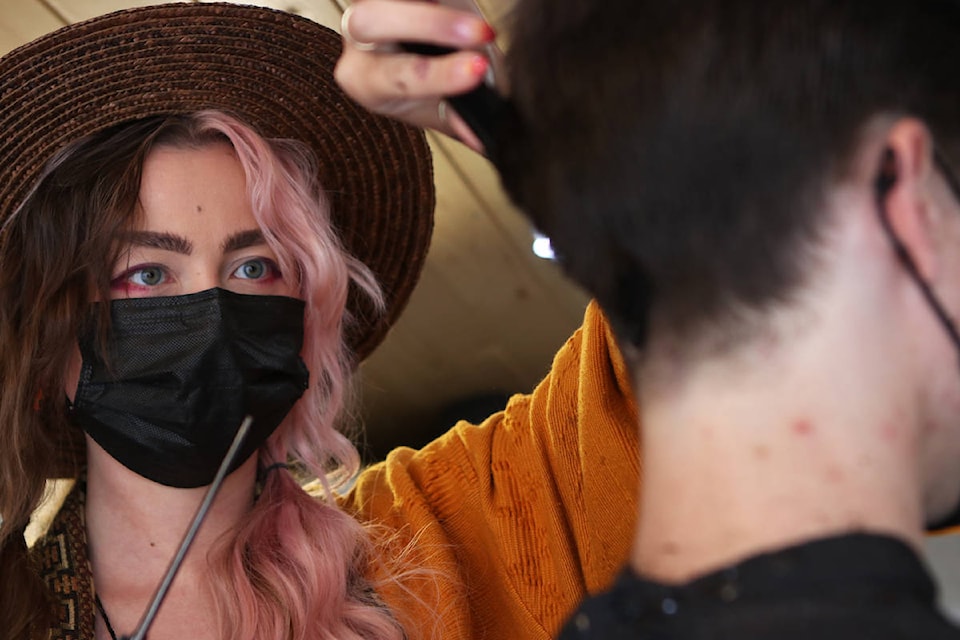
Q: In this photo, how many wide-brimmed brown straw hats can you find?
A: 1